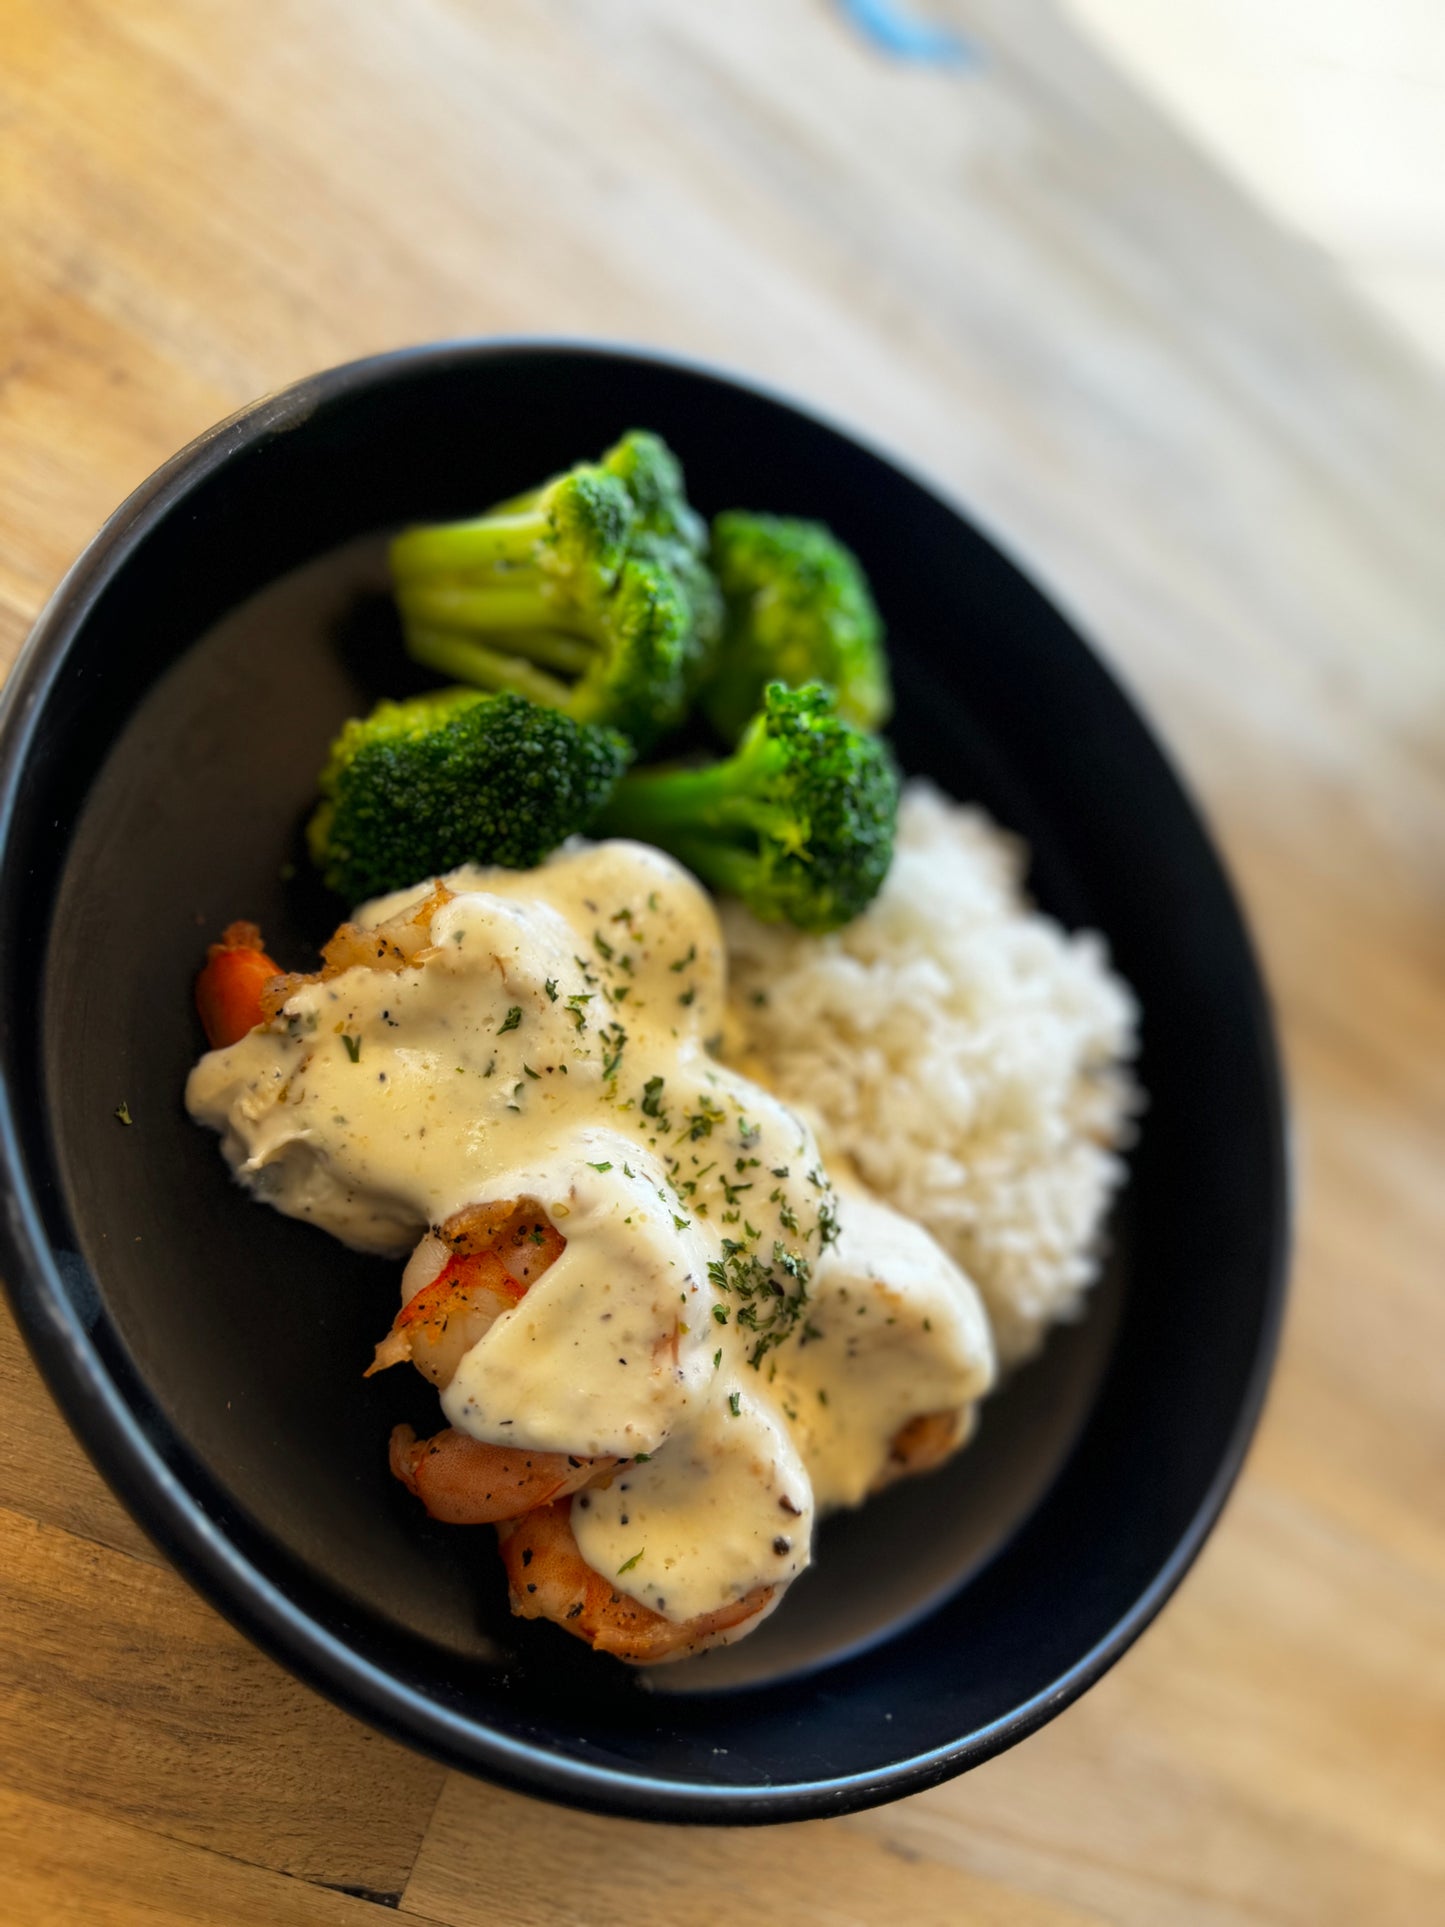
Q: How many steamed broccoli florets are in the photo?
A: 4